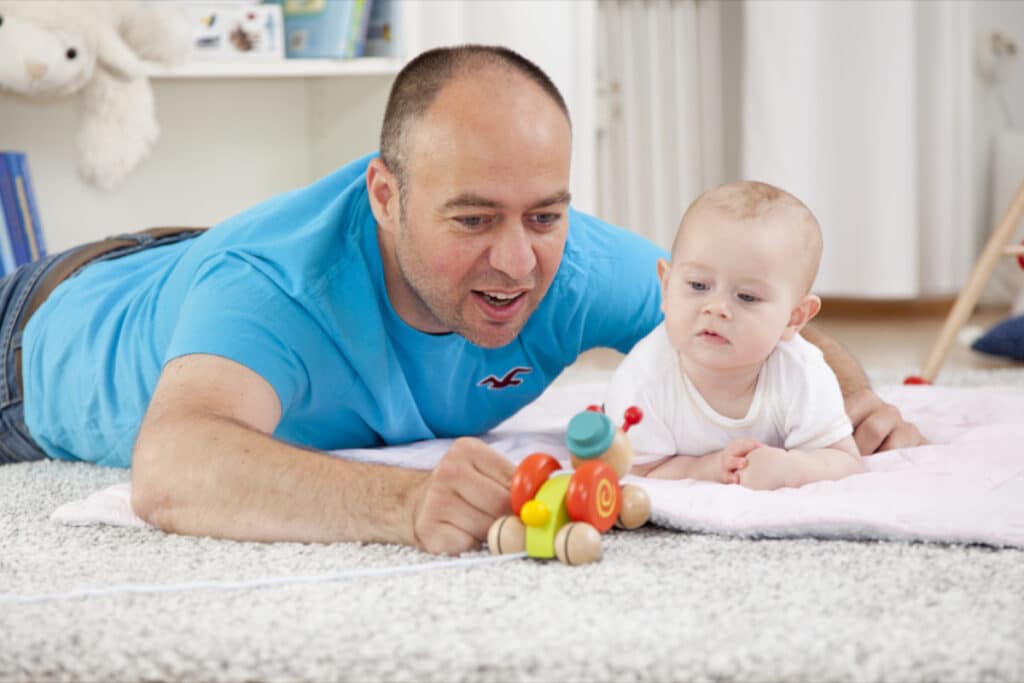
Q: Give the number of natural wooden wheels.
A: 3